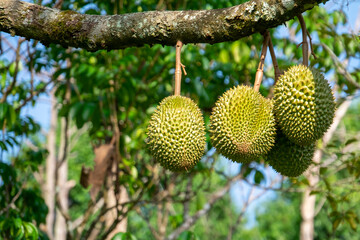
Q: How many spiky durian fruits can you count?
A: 4